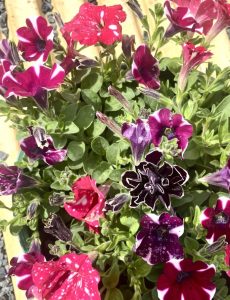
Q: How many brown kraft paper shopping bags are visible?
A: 0